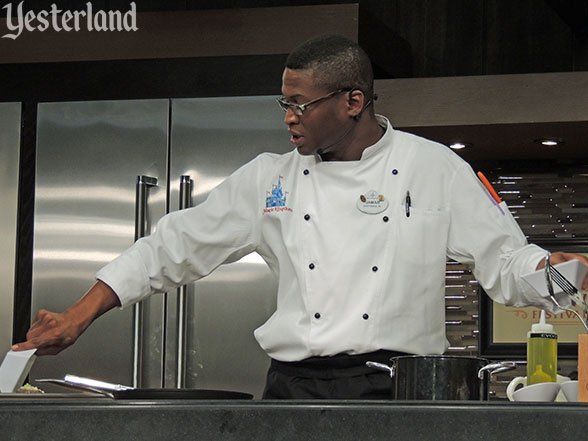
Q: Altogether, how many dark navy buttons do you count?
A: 8